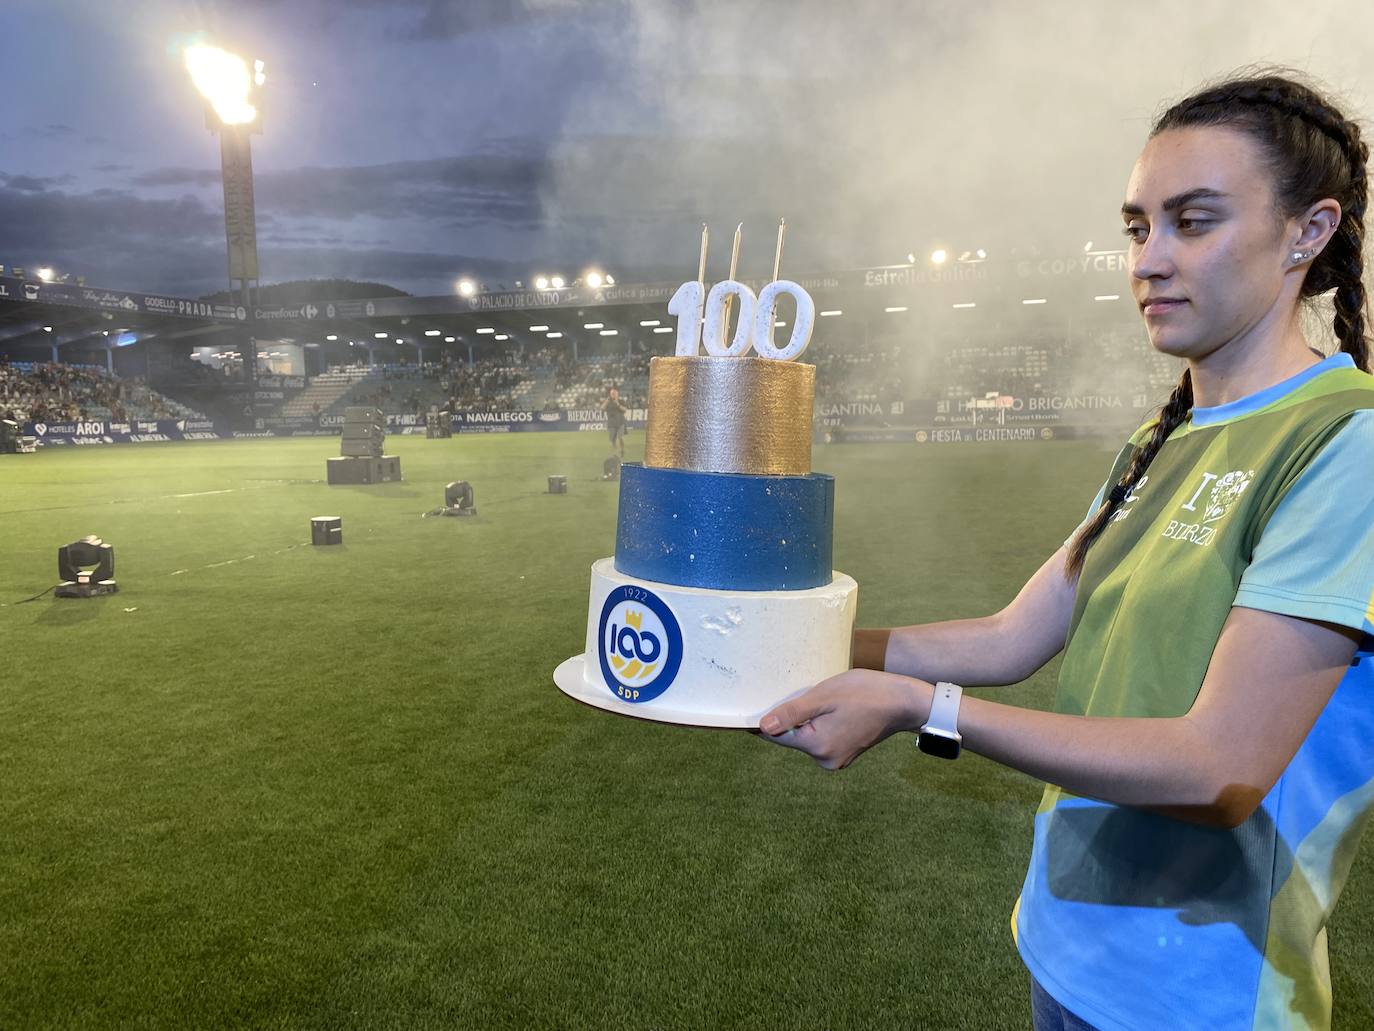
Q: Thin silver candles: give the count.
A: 3